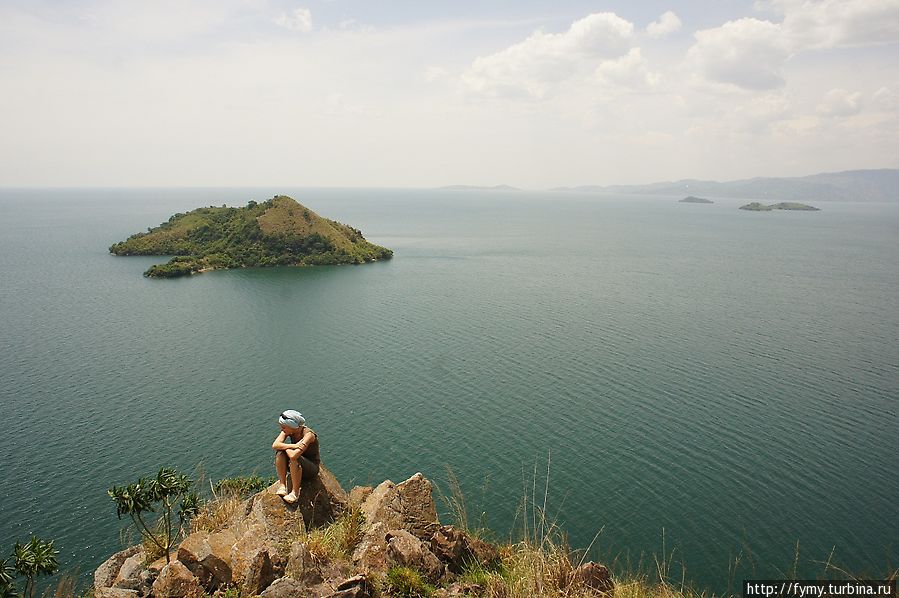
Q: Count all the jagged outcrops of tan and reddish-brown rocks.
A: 1